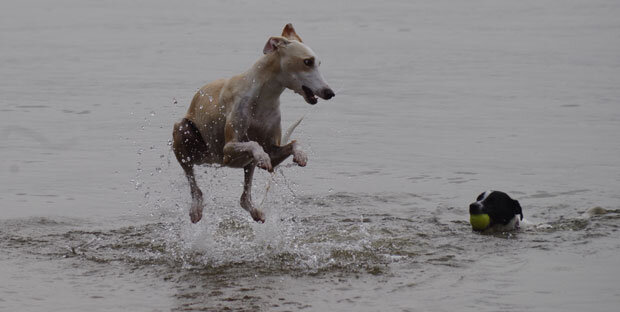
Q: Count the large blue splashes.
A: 0